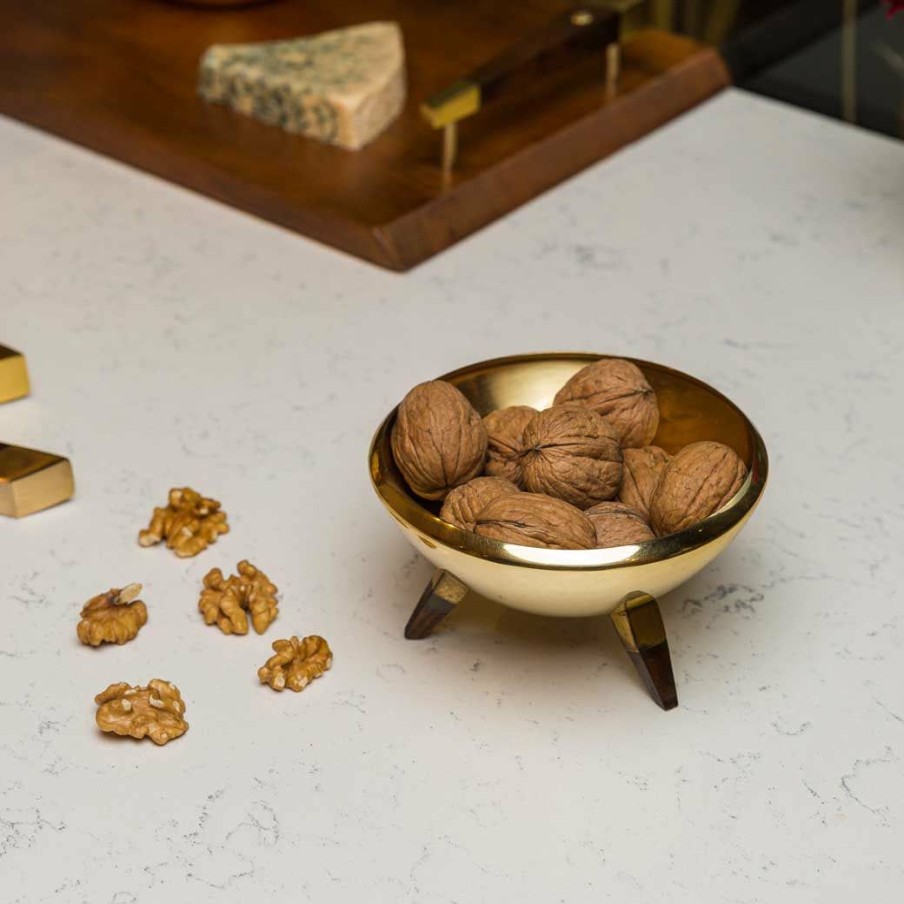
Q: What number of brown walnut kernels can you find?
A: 5